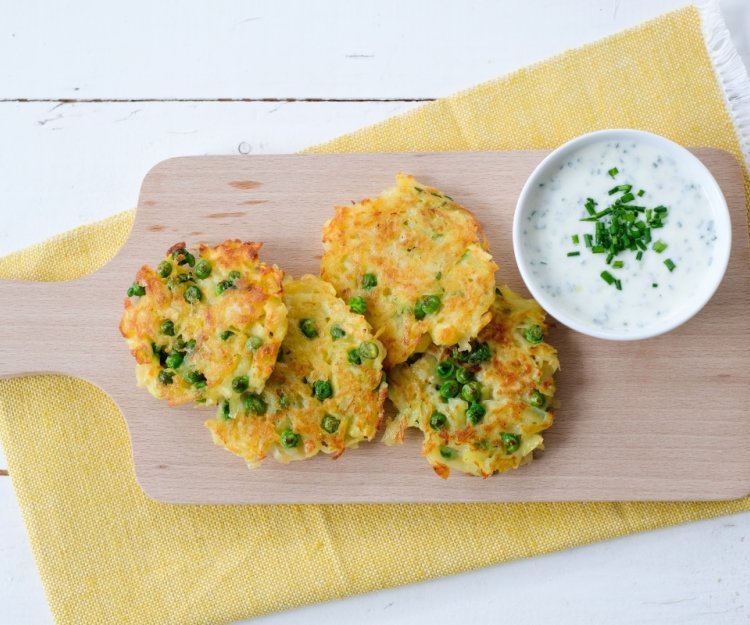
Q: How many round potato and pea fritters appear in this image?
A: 4